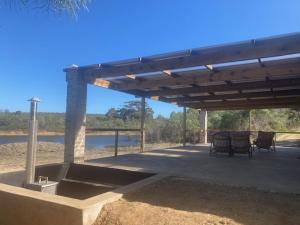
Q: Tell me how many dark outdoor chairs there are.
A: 3